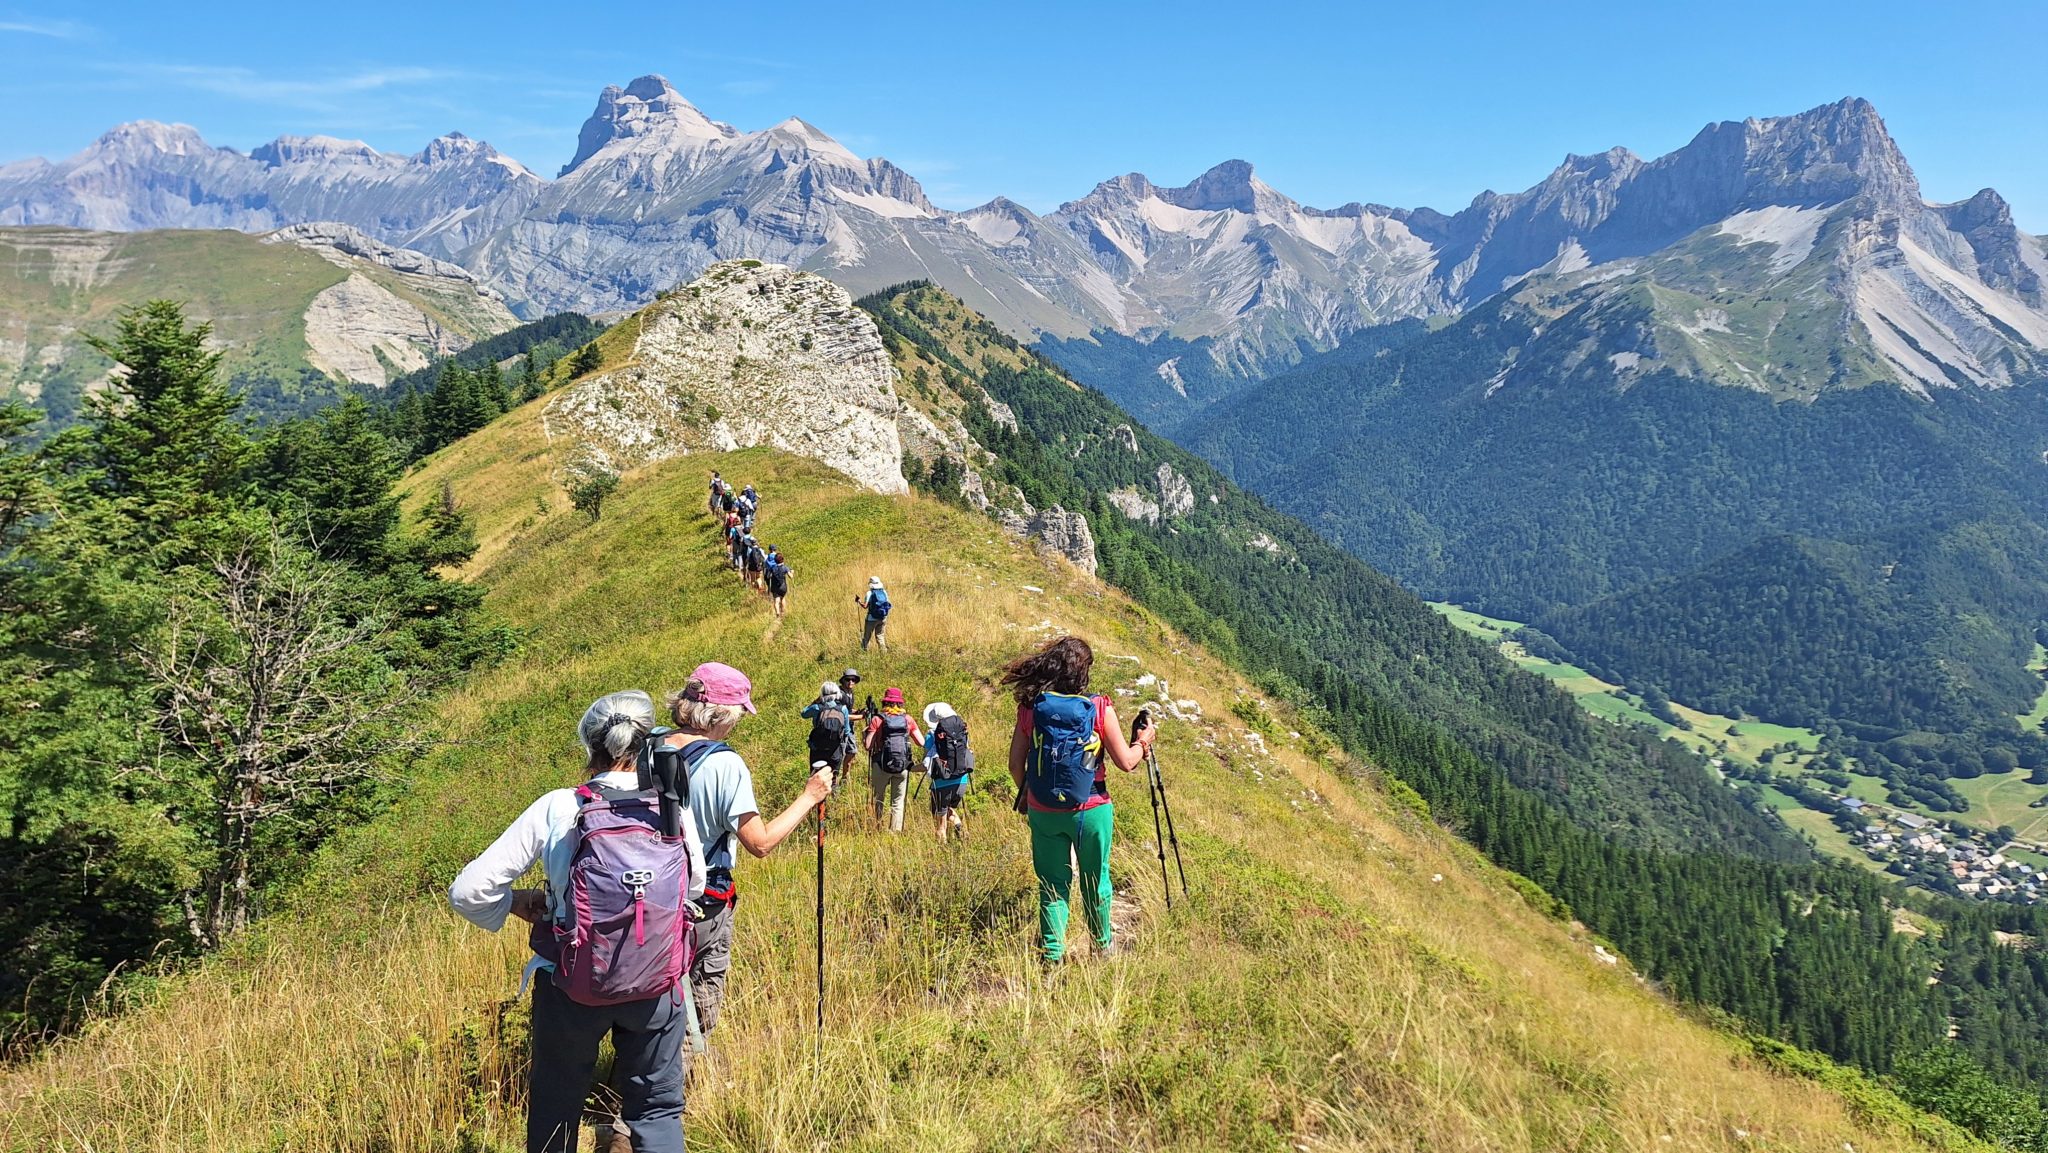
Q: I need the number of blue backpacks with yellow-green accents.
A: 1